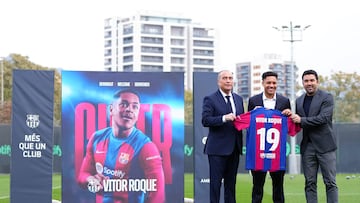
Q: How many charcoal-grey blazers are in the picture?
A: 1